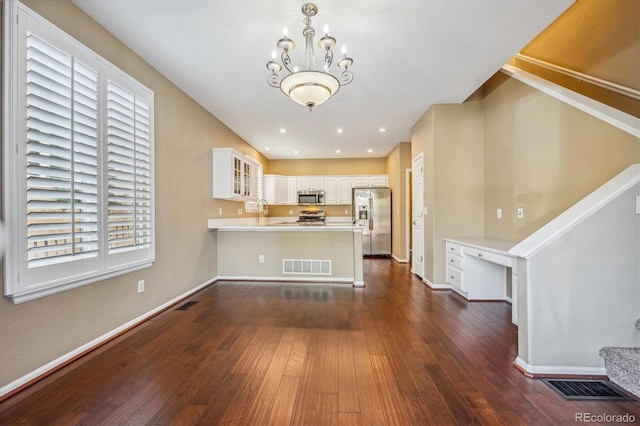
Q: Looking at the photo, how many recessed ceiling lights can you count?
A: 7